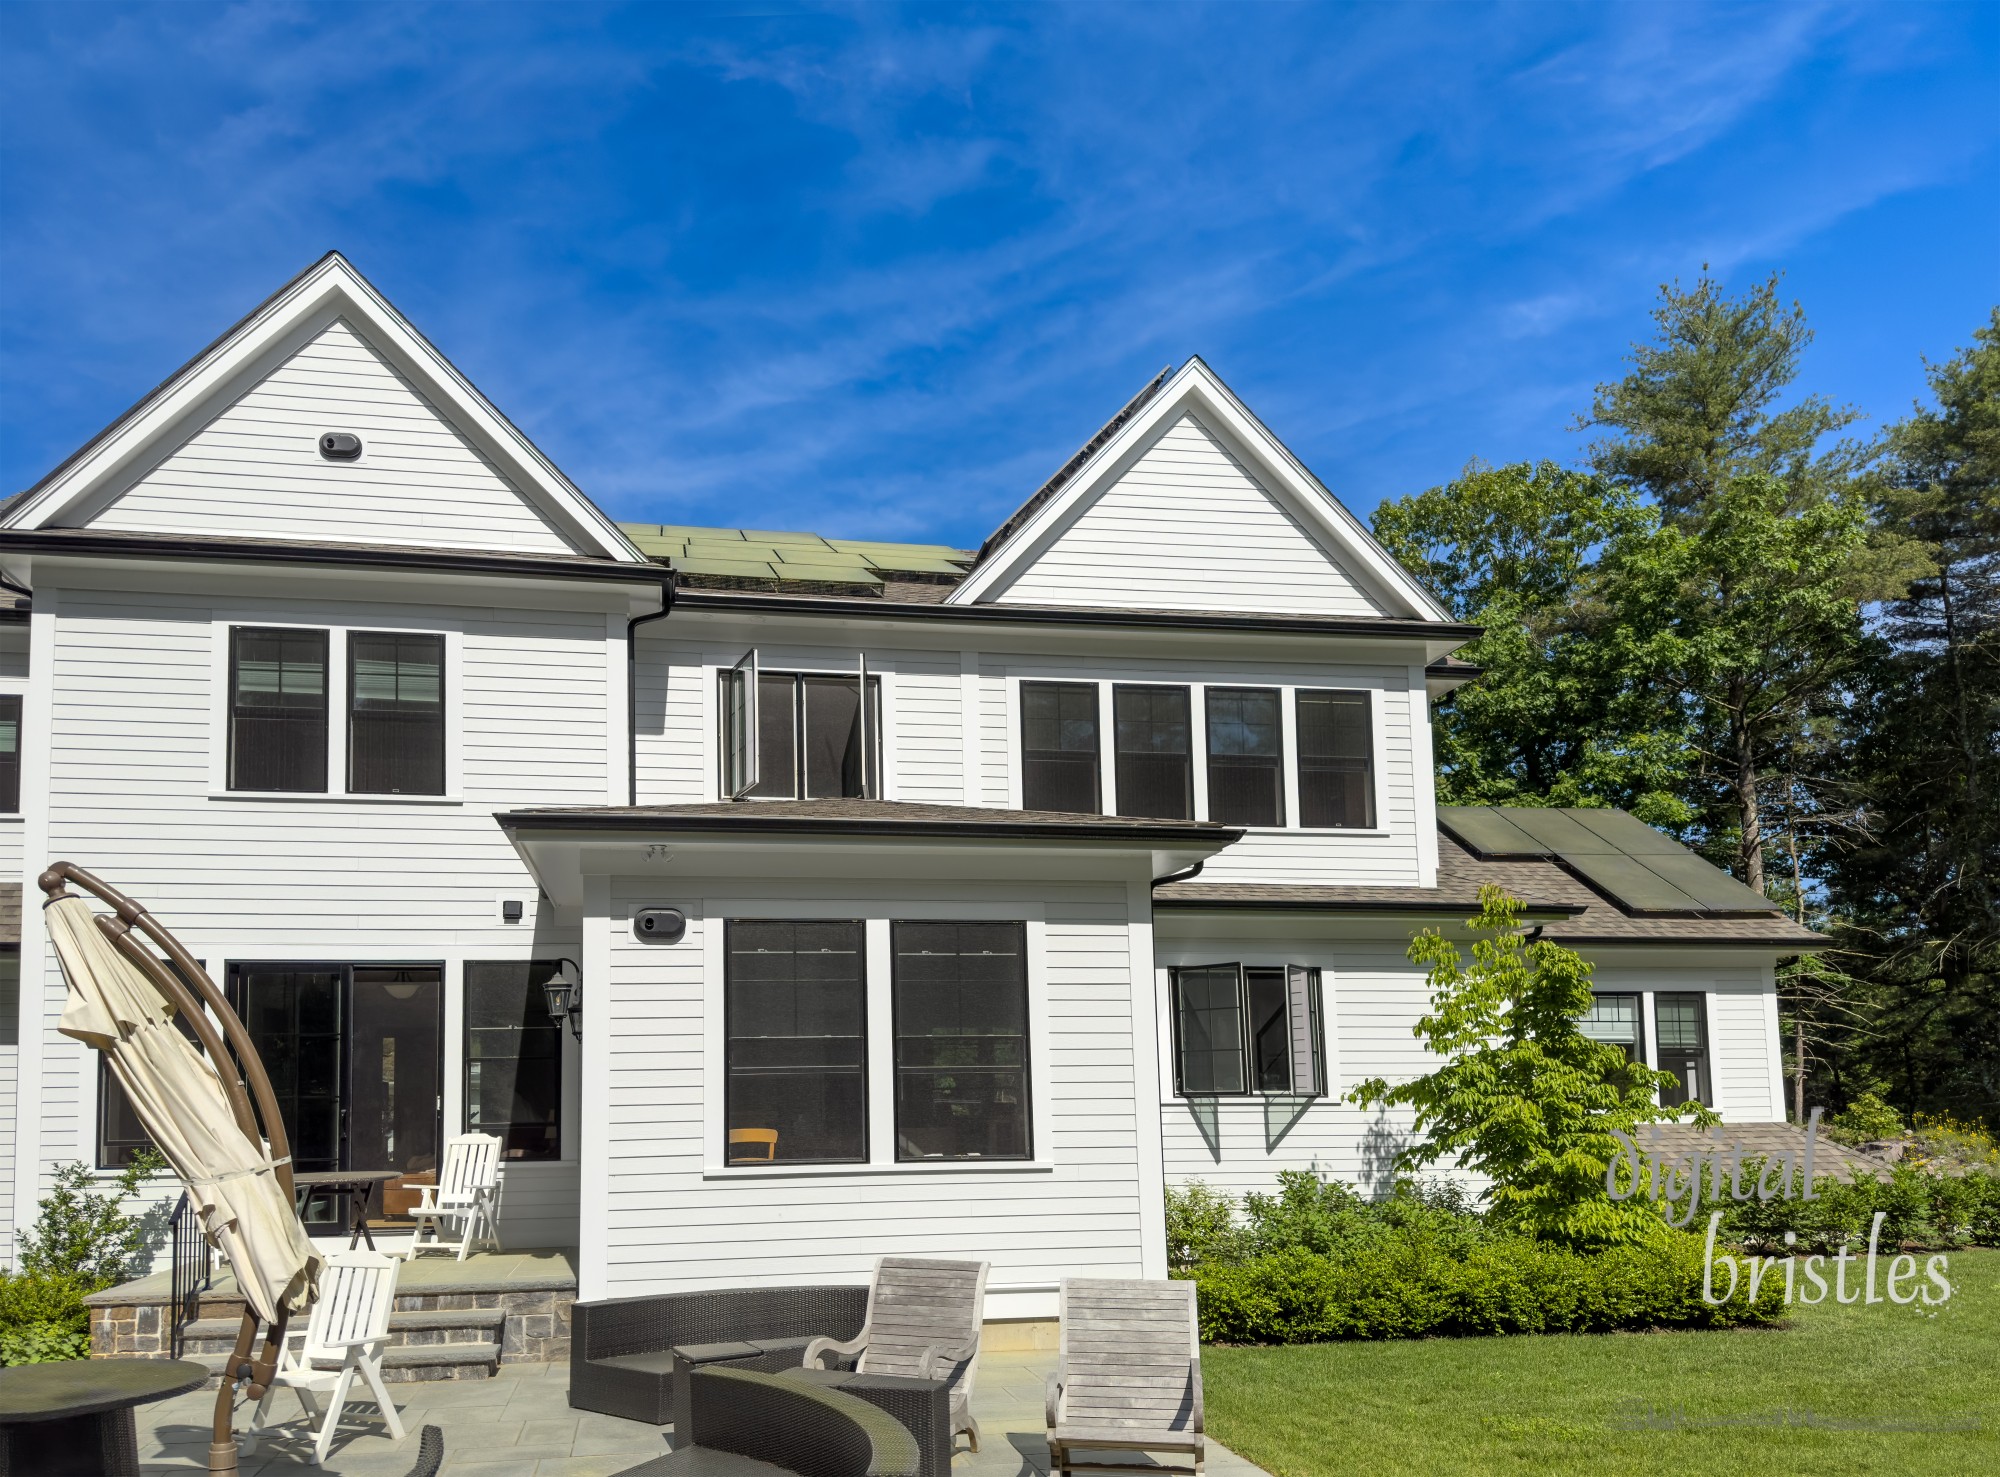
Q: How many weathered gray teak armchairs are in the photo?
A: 2